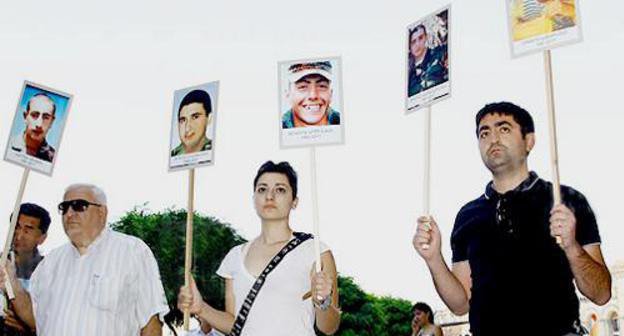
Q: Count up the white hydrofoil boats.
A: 0